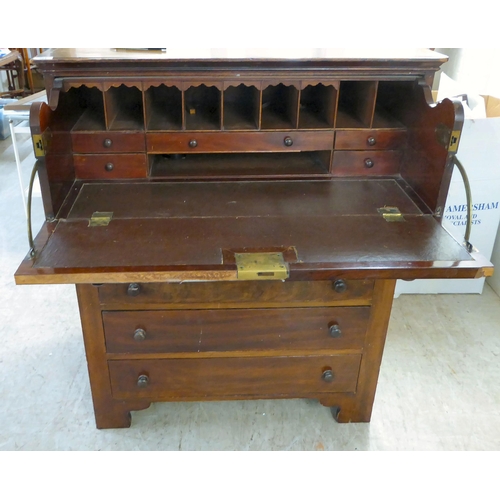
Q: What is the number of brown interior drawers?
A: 5